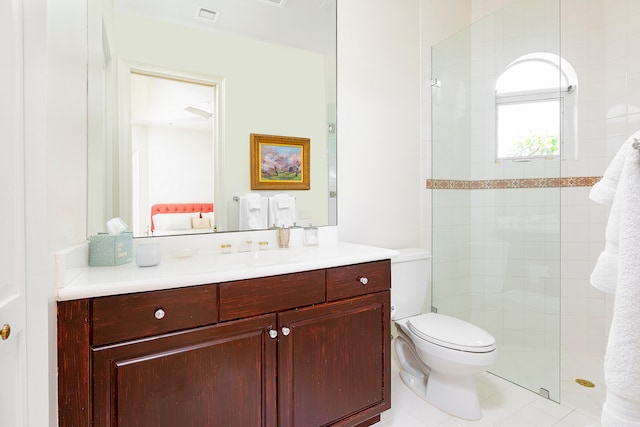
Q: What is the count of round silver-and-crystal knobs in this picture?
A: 4